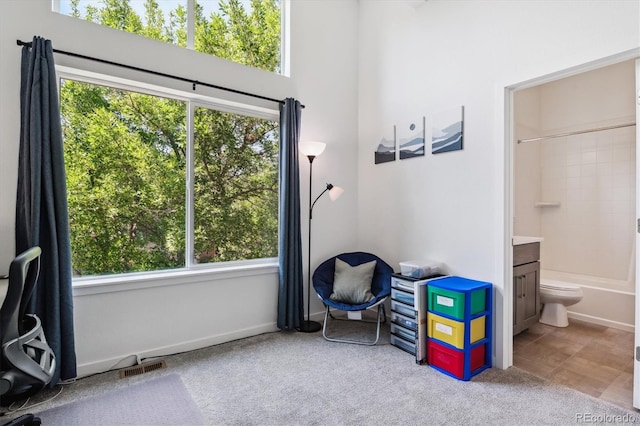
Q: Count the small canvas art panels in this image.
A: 3